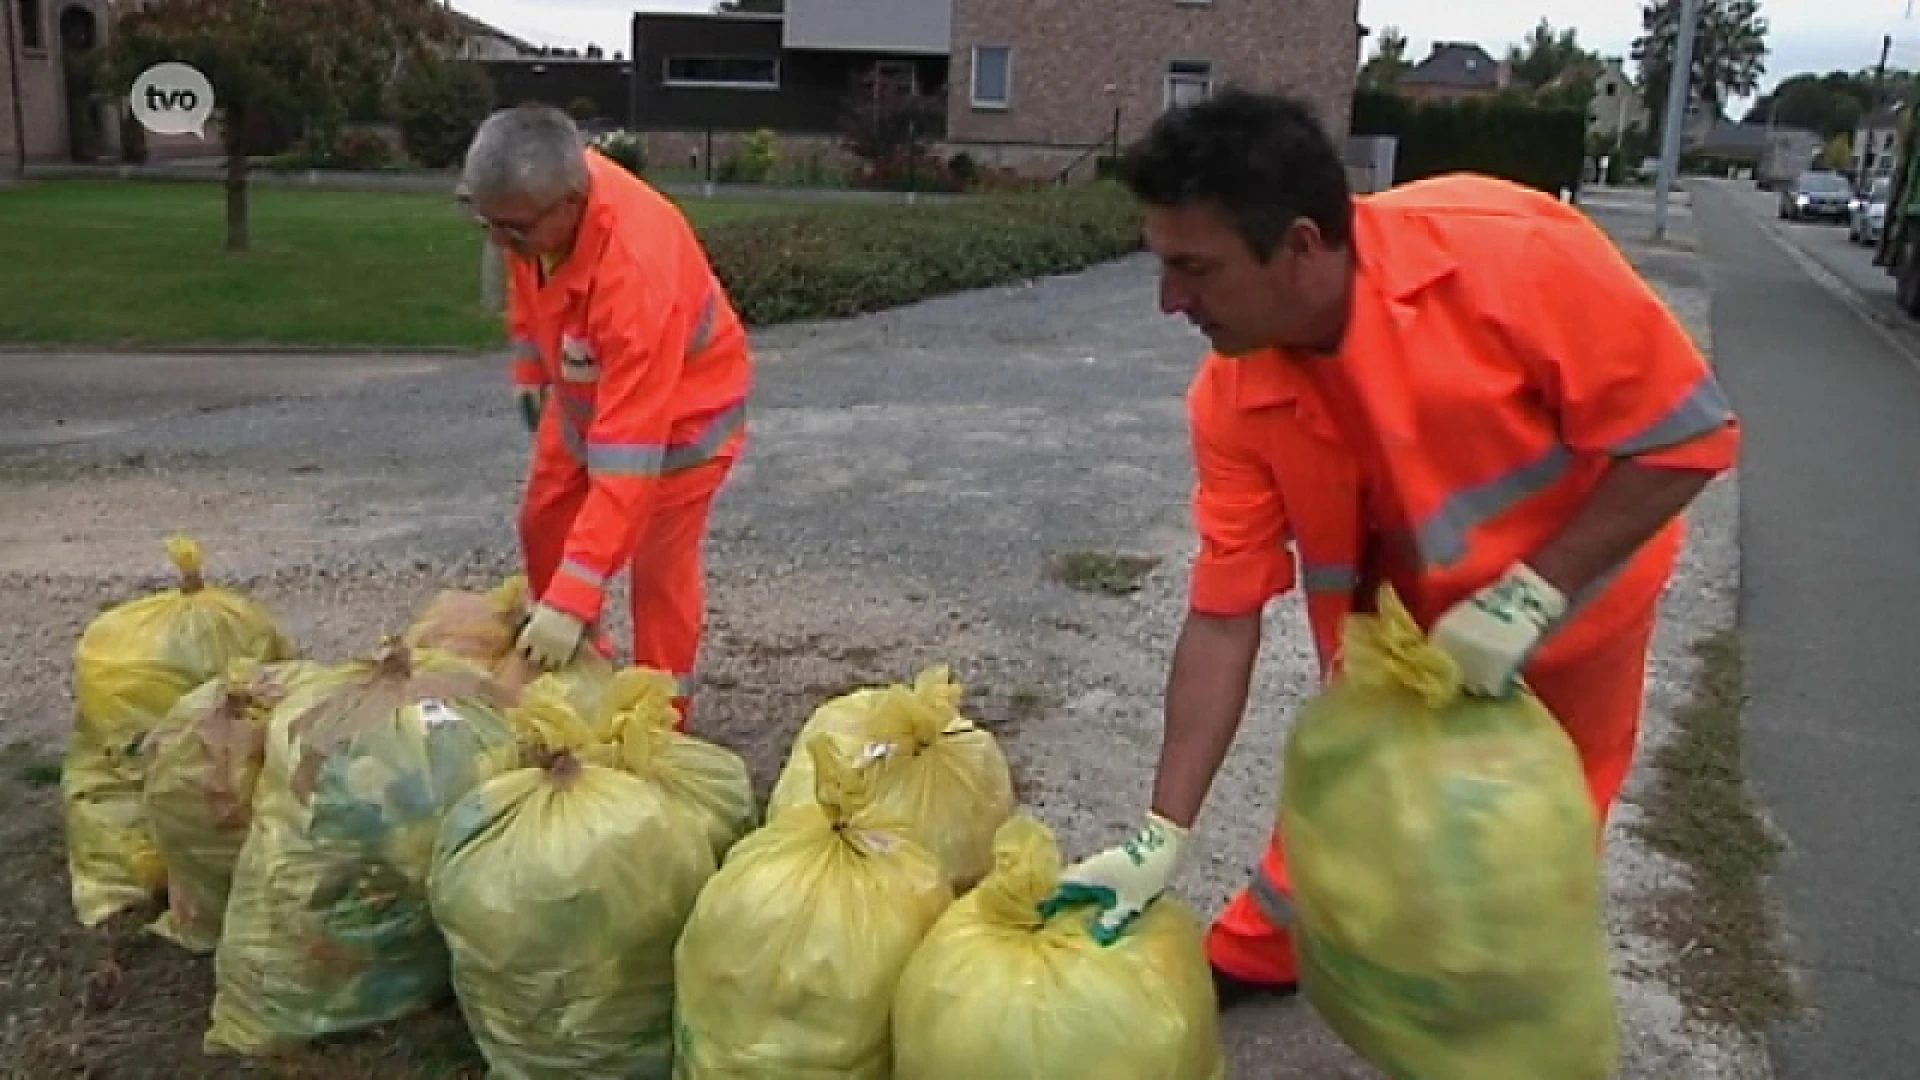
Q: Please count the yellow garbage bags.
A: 10